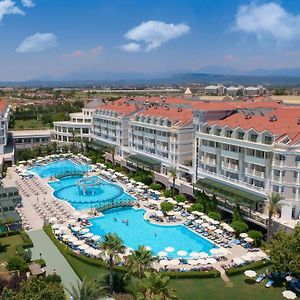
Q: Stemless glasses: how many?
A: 0